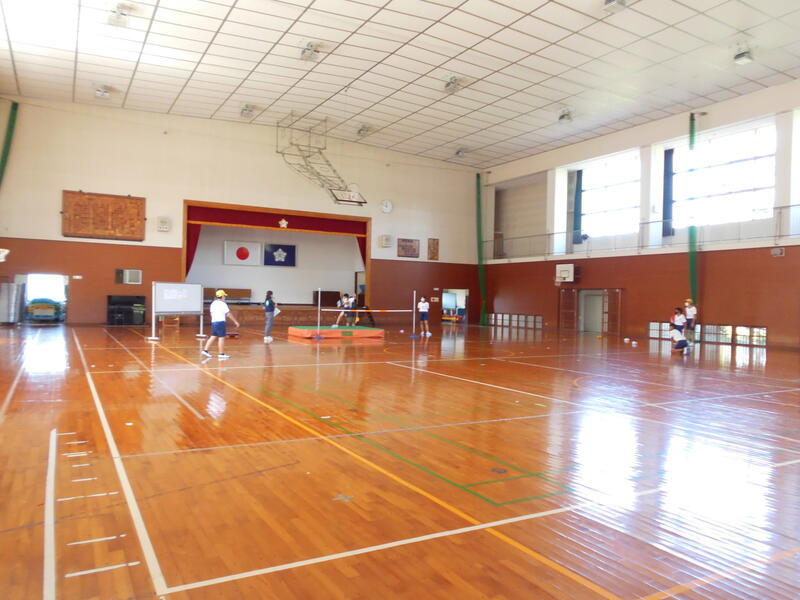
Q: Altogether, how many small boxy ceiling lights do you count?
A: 10